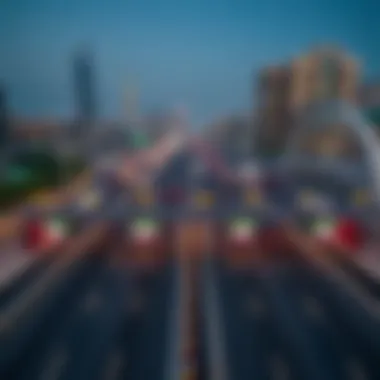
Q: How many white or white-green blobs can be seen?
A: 4